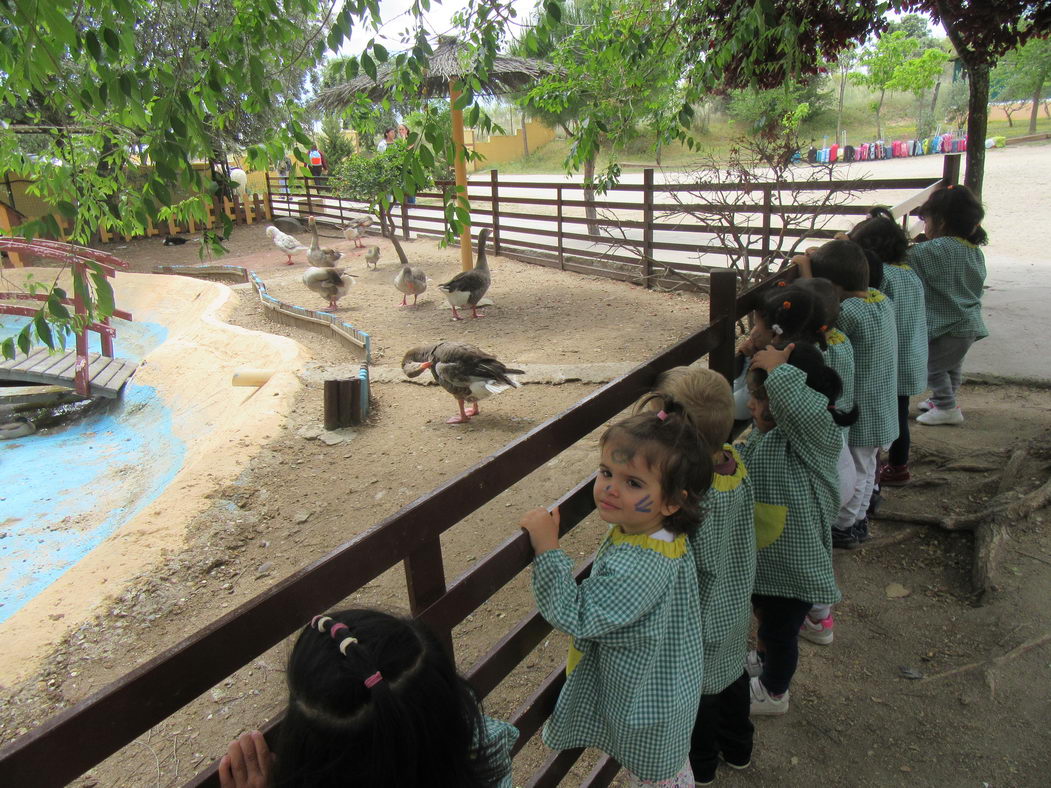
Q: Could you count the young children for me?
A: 10